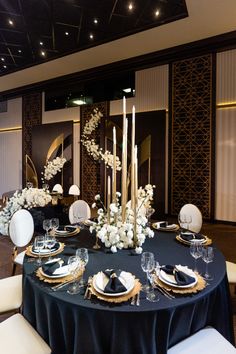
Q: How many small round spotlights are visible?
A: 11